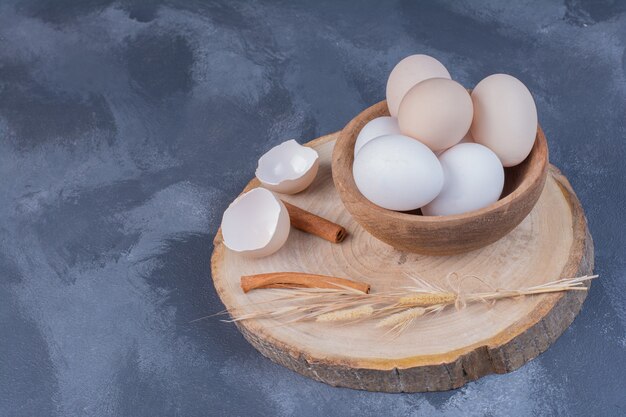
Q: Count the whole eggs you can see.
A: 6